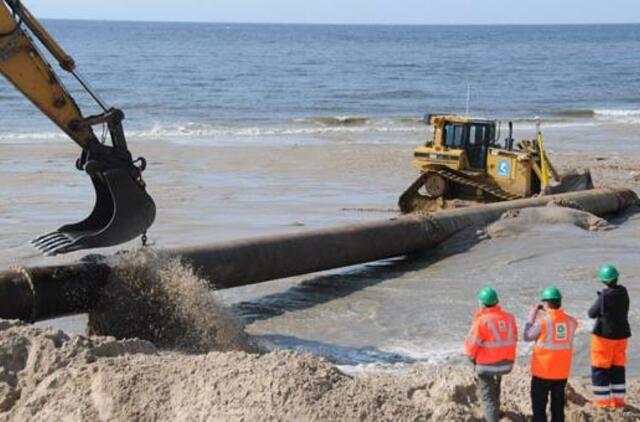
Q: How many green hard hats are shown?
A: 3